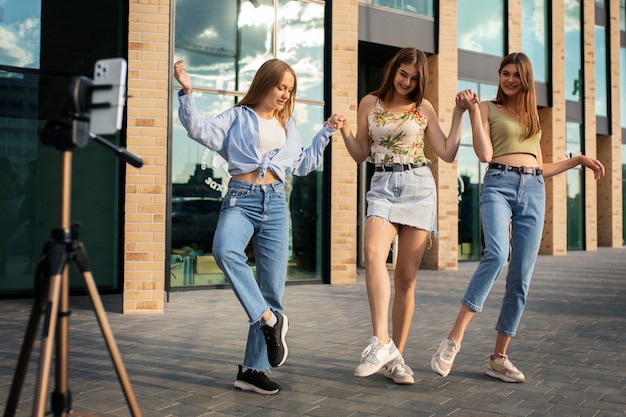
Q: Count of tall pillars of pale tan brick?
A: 7